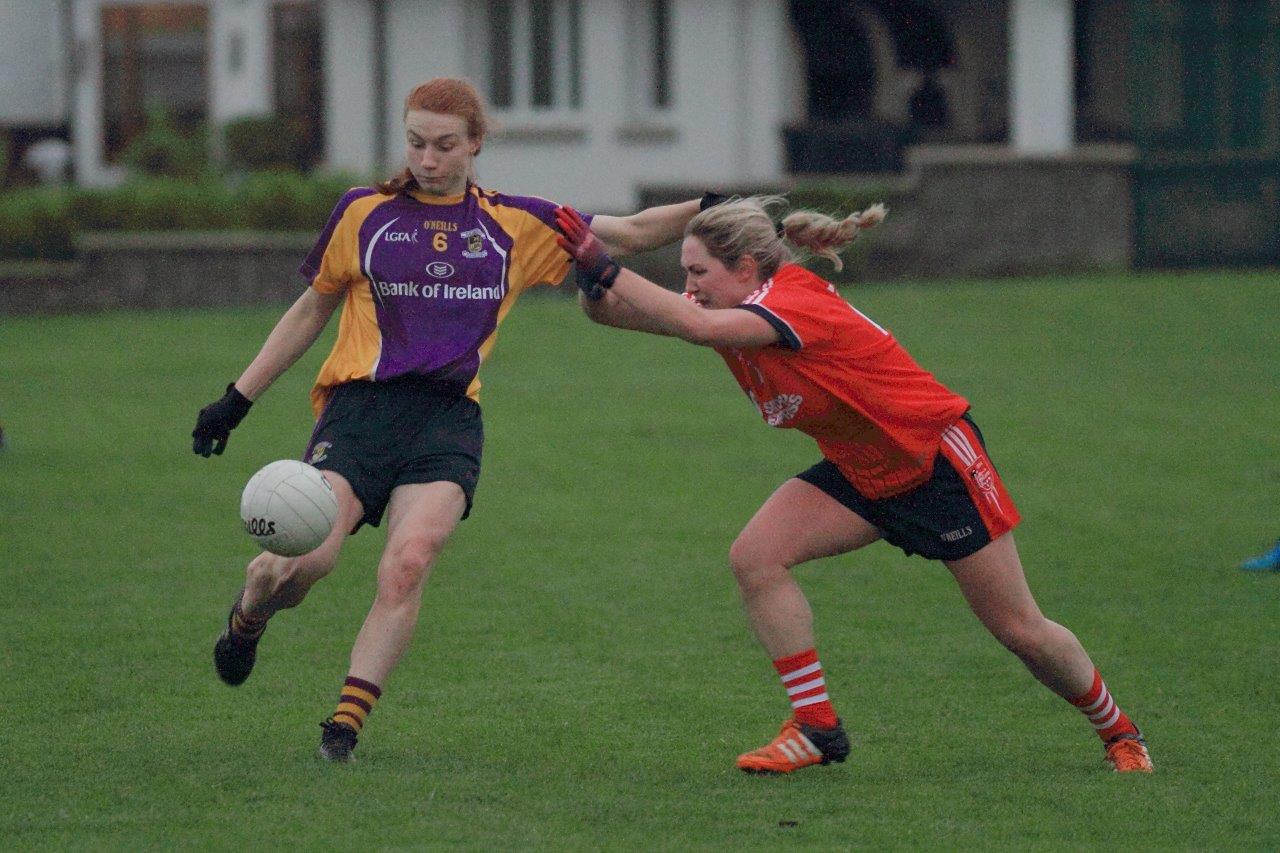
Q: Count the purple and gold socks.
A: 2